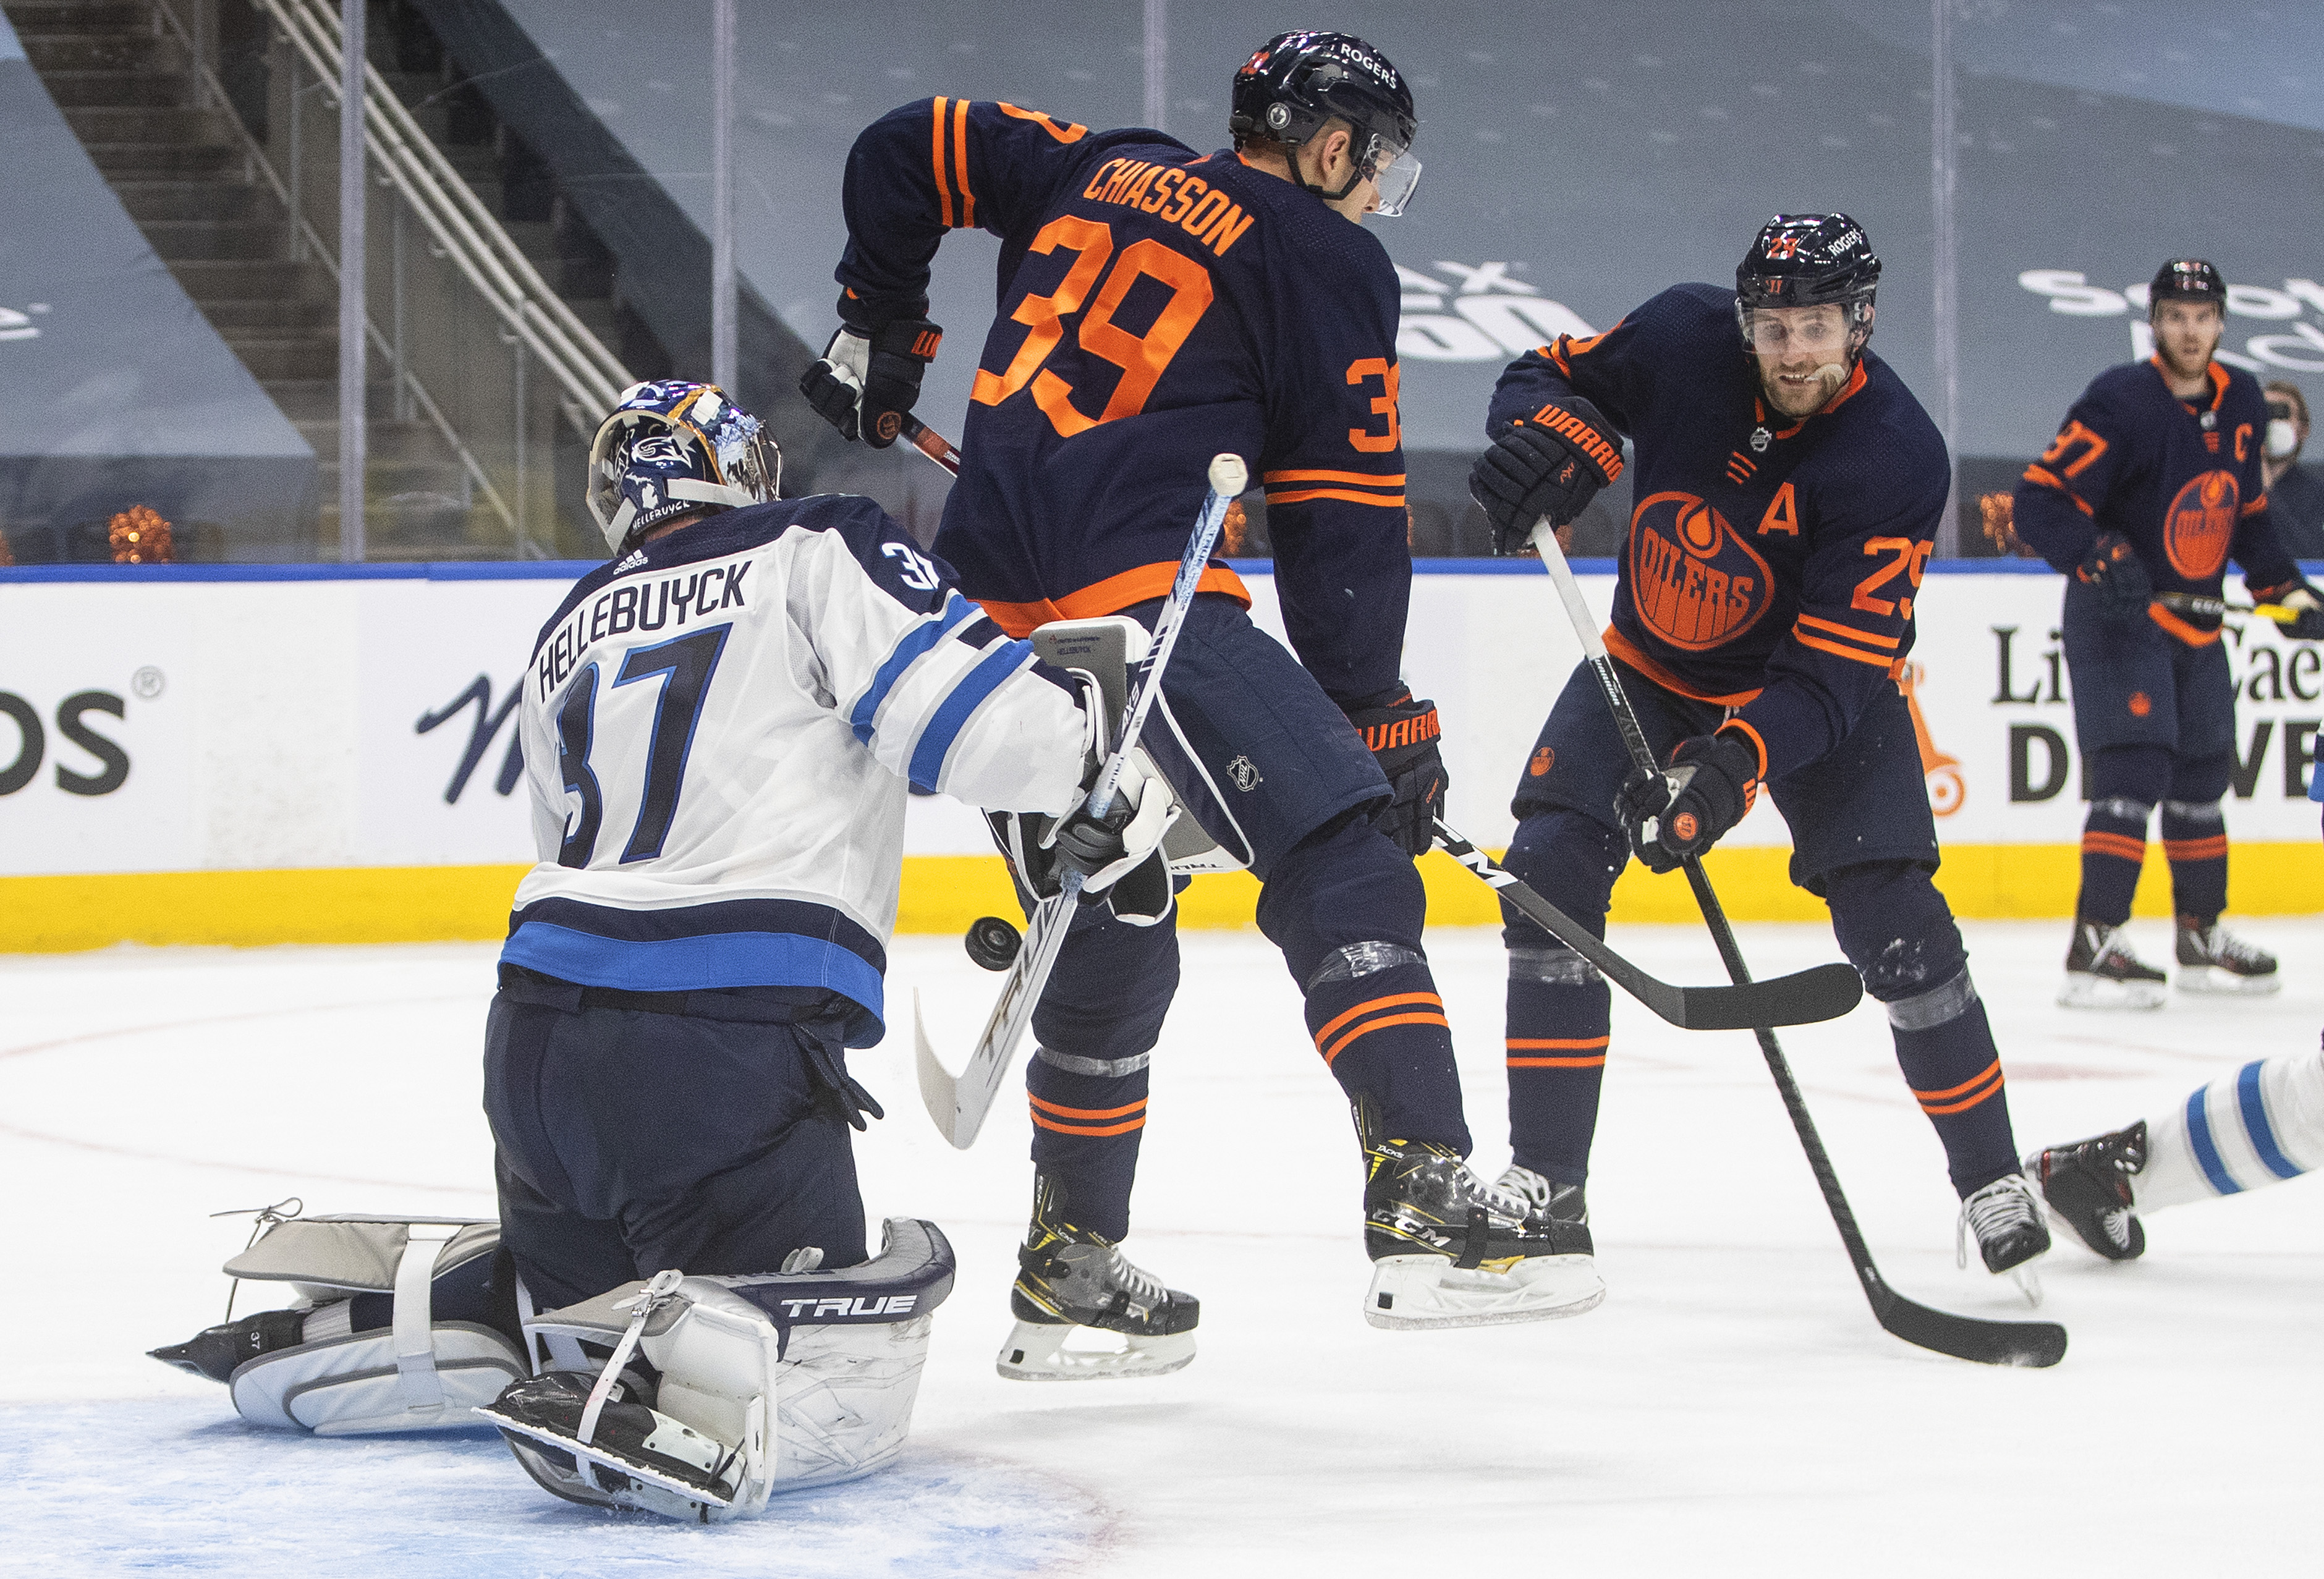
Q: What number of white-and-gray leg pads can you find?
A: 2